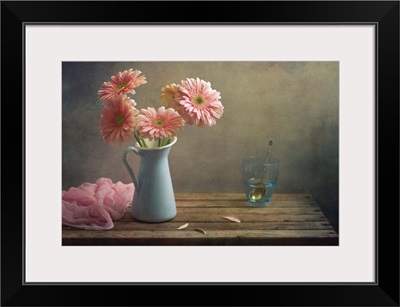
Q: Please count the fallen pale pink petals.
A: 3